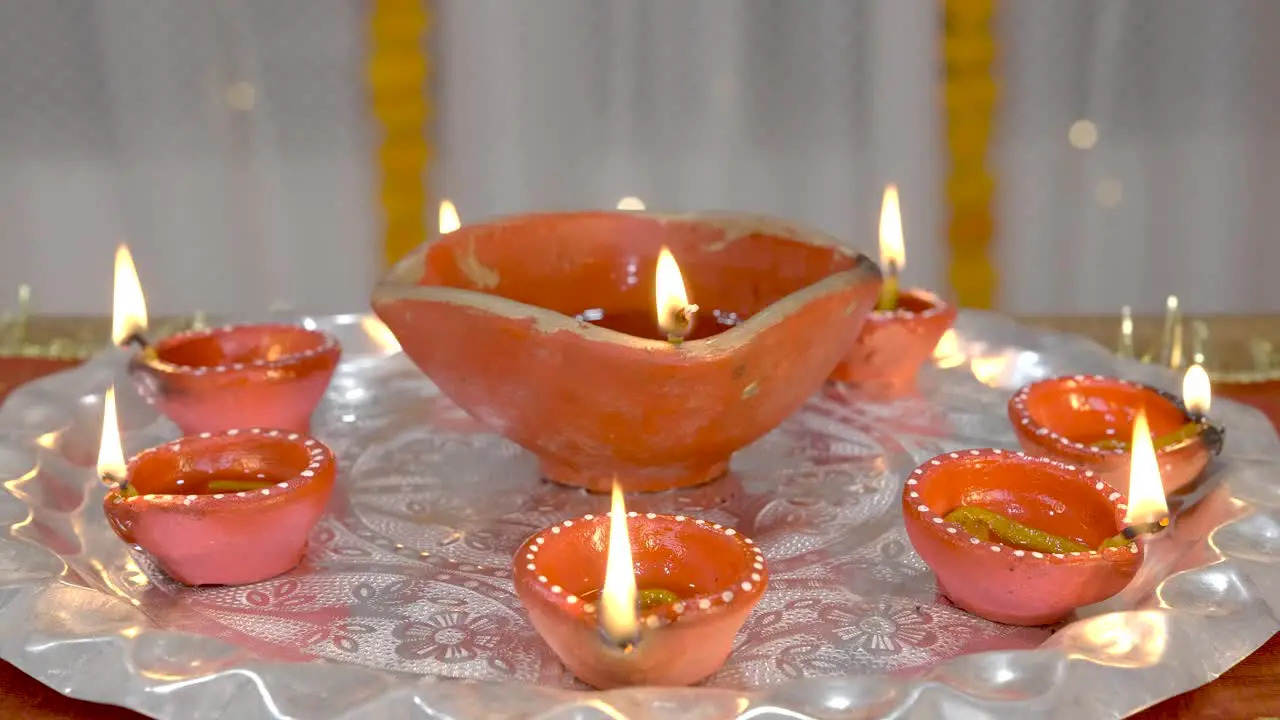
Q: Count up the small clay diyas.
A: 6